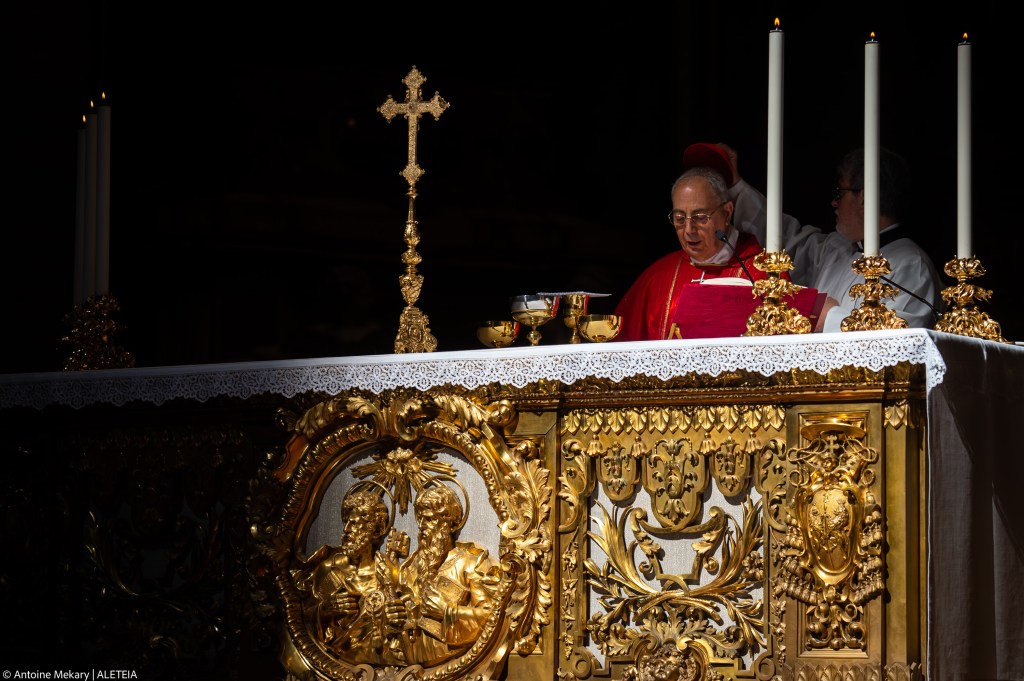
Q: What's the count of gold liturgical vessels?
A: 4